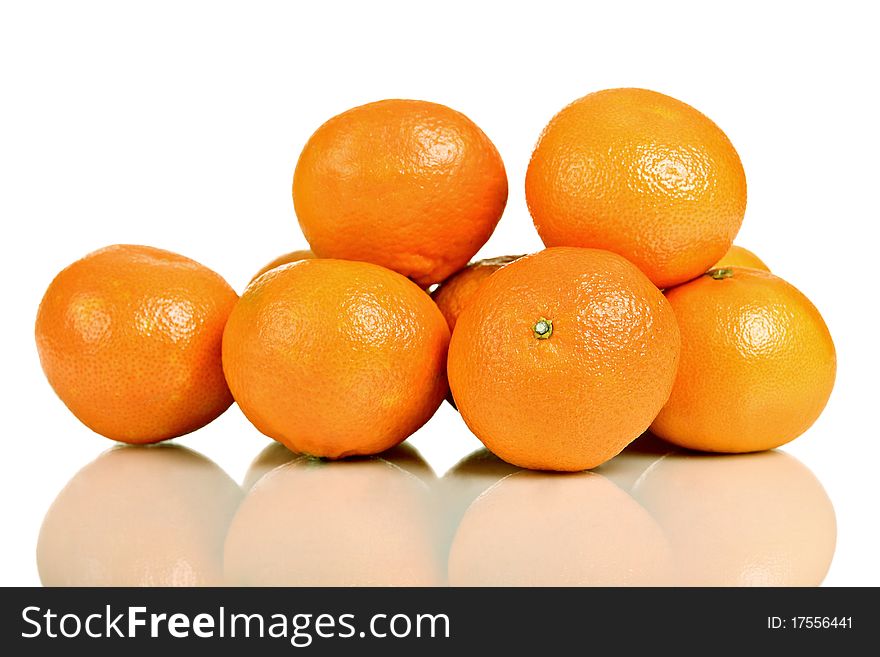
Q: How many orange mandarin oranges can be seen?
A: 9